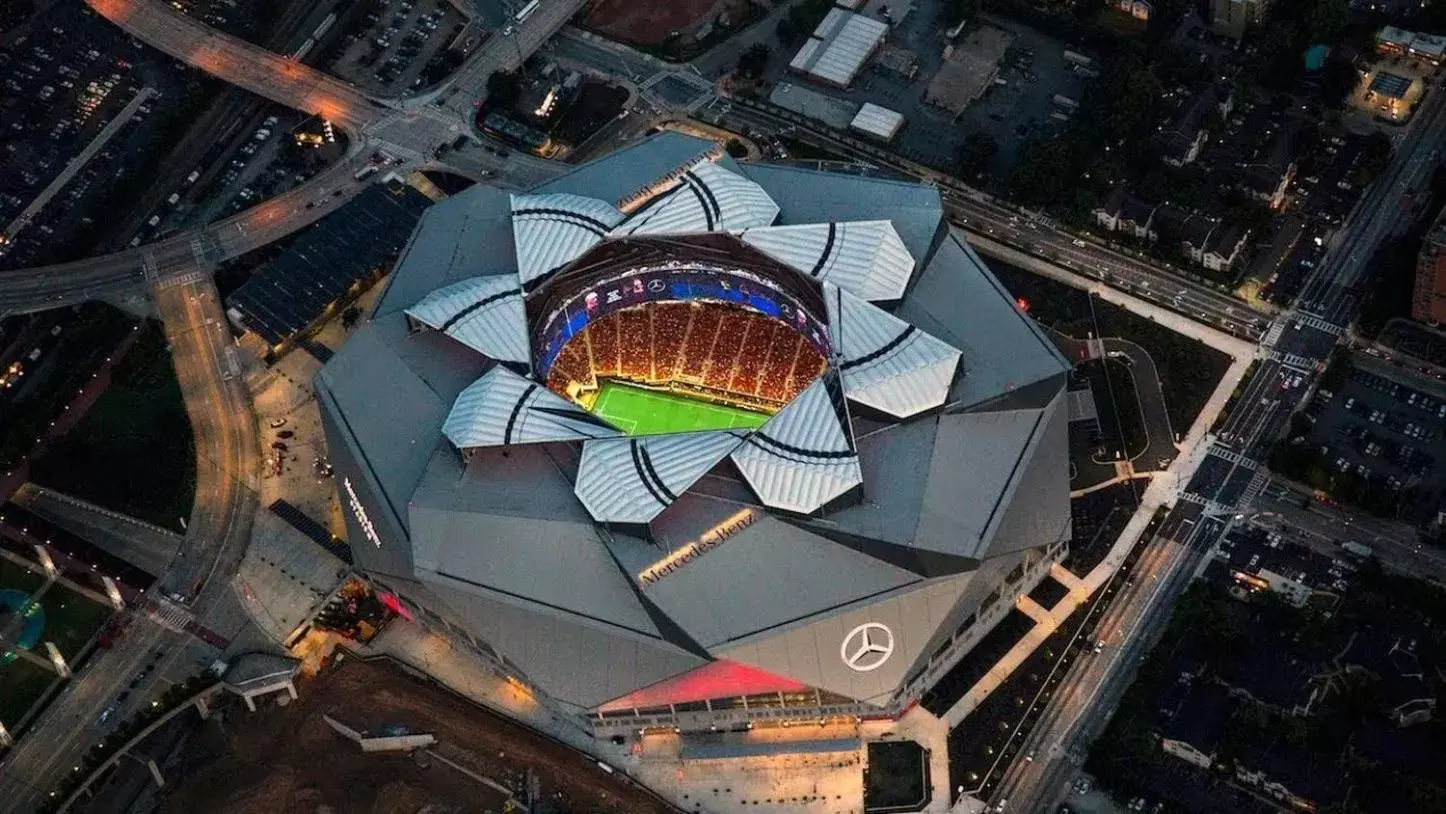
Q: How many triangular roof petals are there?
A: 8